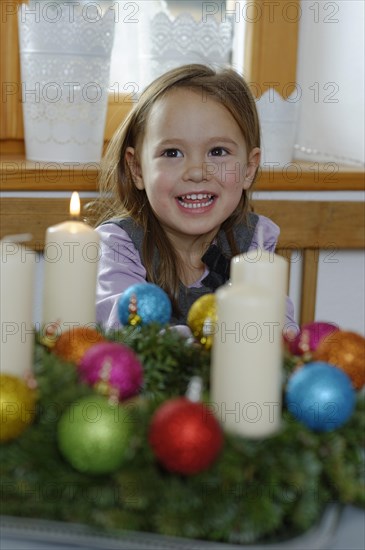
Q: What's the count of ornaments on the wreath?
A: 10